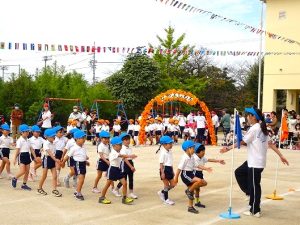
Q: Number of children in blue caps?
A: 13